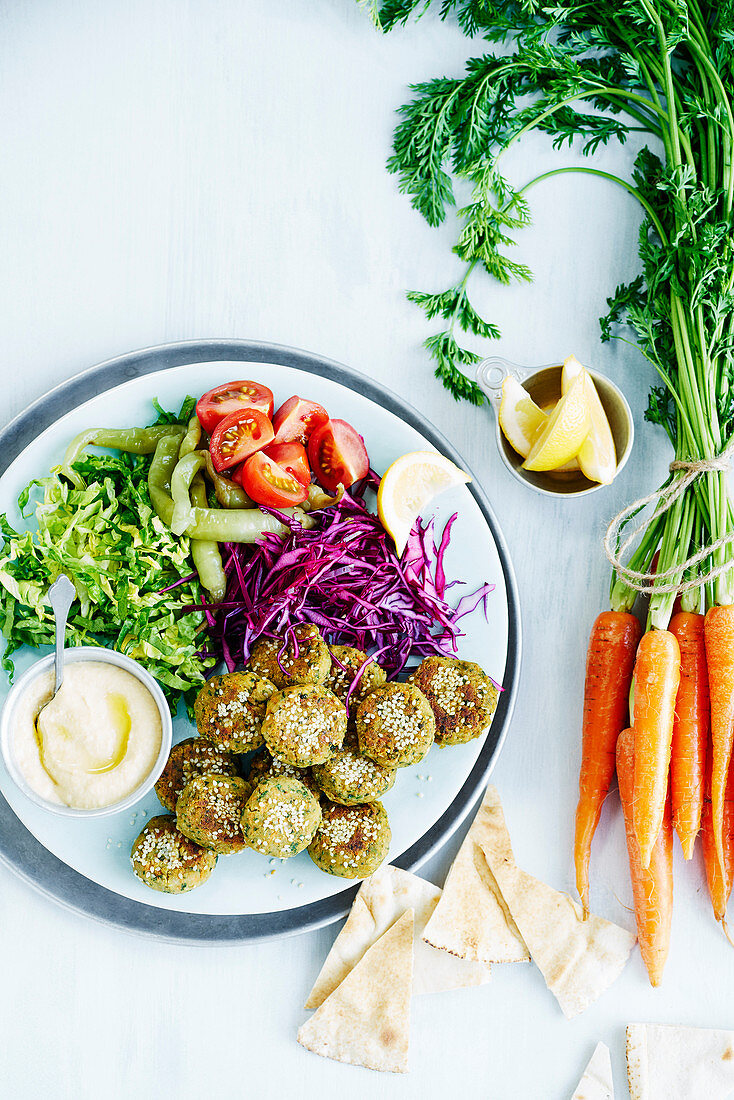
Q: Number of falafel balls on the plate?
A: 13